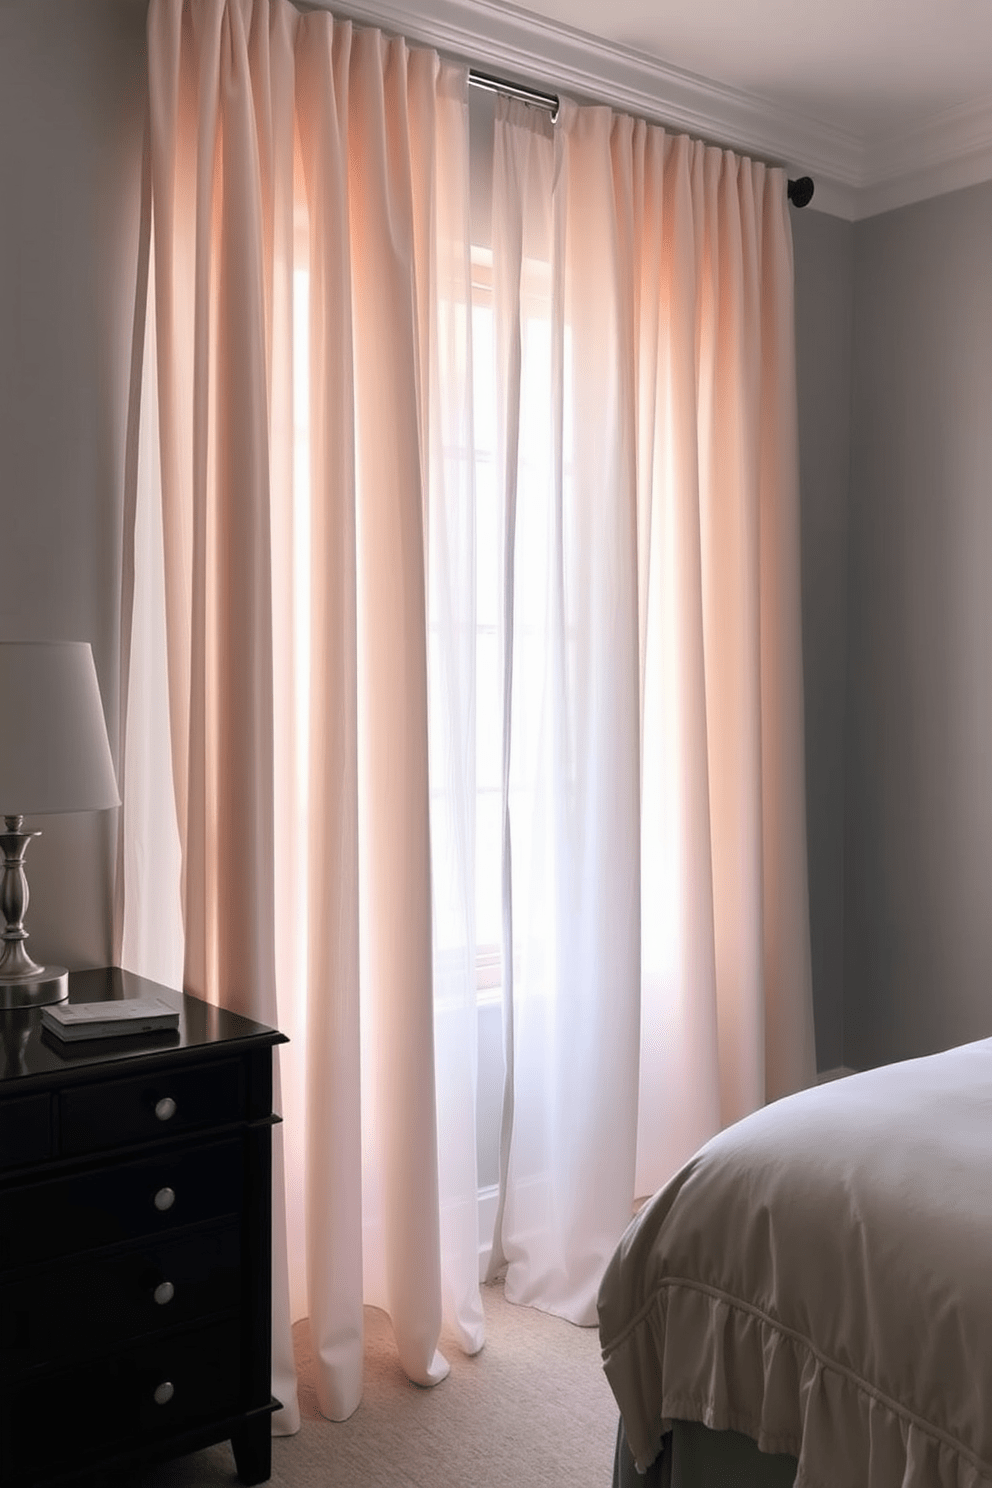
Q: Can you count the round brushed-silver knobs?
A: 4